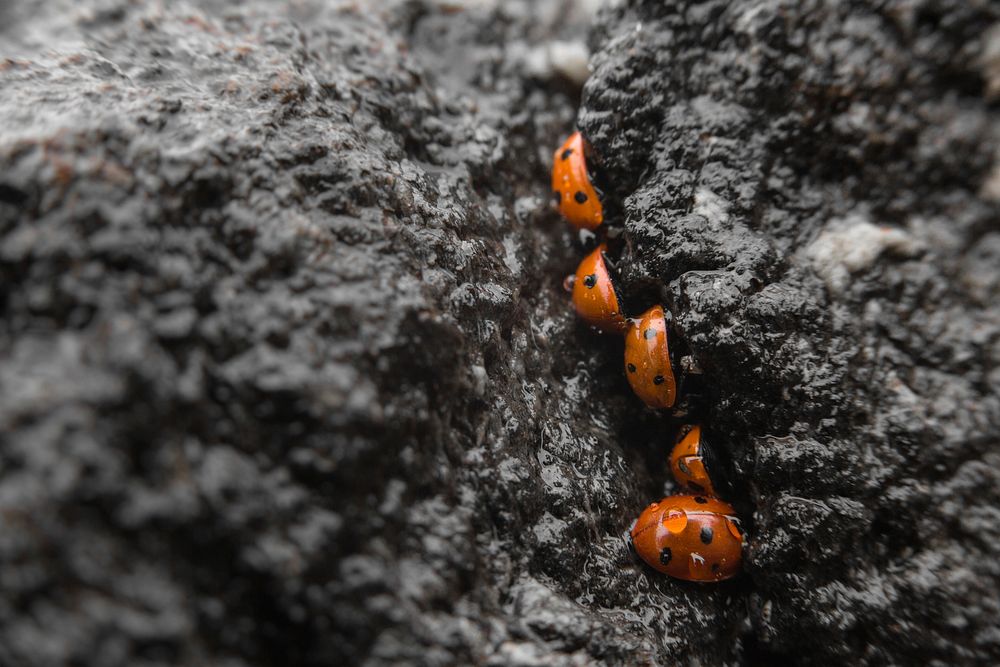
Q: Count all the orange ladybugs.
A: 5